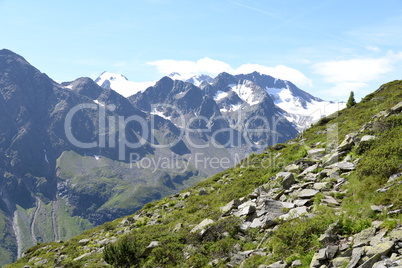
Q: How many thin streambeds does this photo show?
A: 3